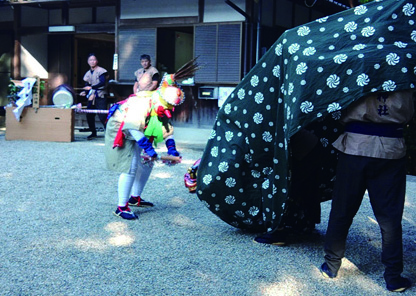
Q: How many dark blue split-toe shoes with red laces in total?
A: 2